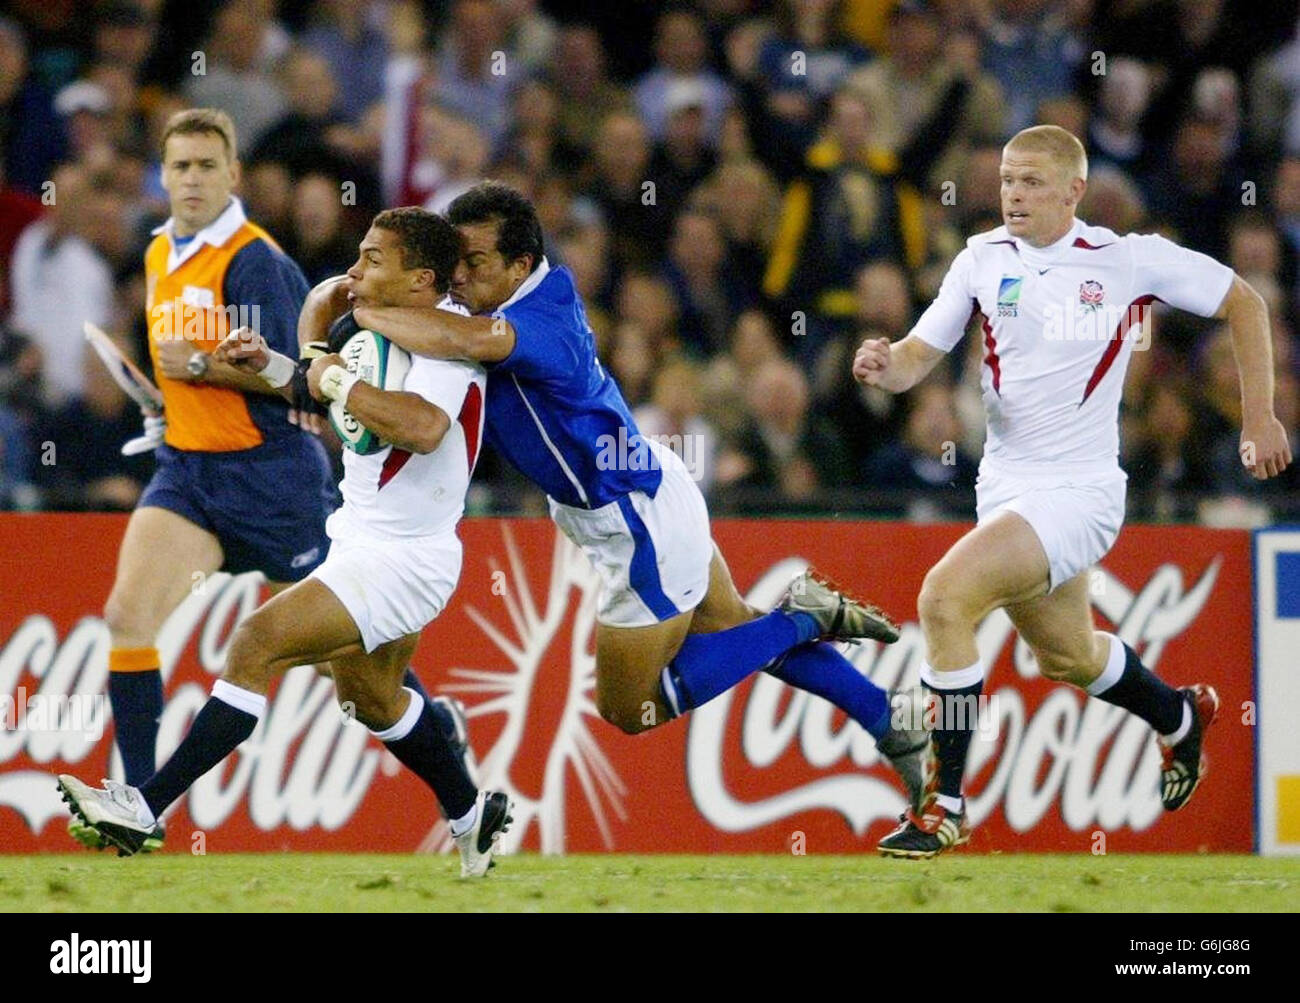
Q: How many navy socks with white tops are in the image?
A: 4